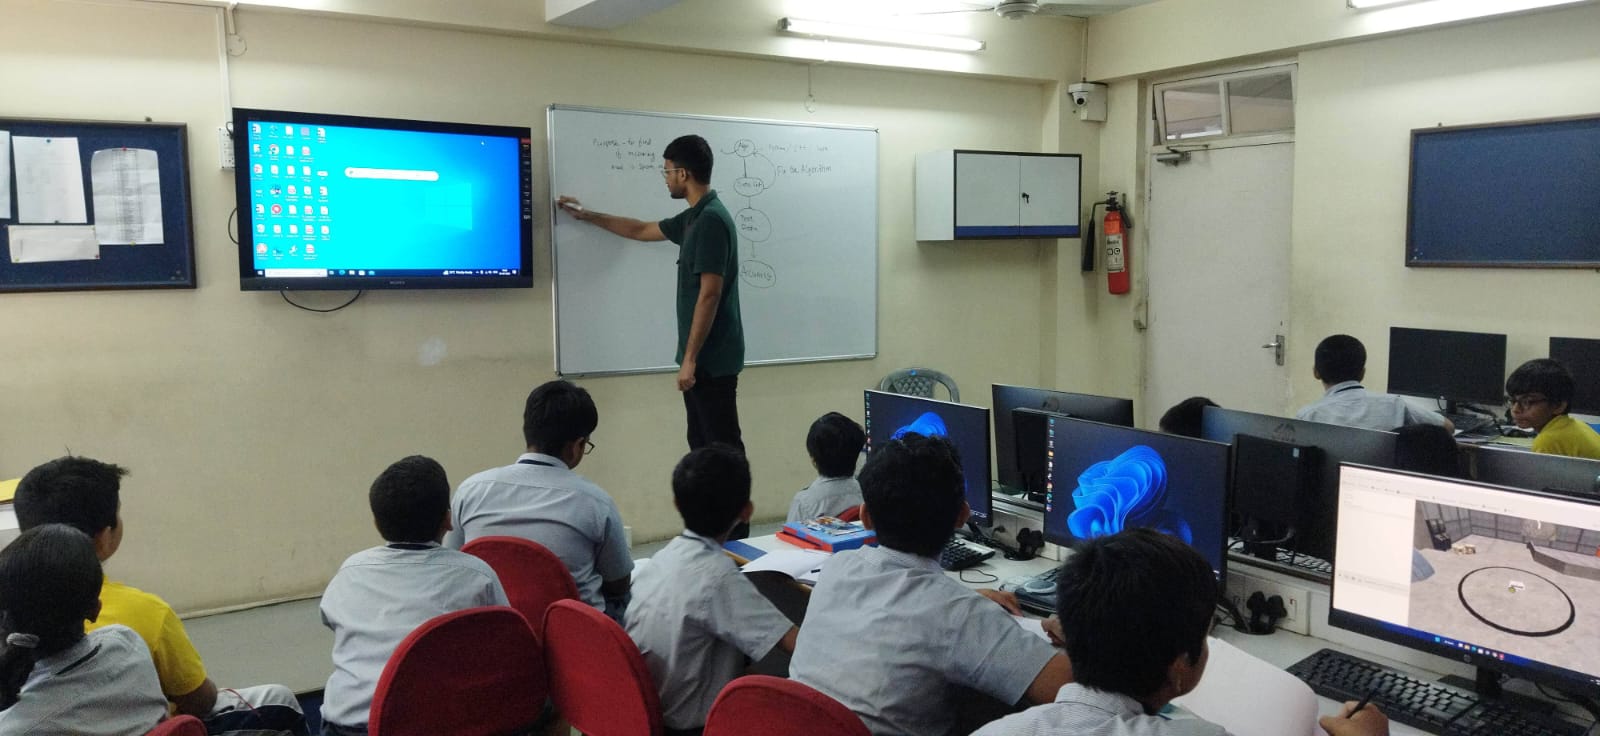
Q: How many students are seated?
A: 12